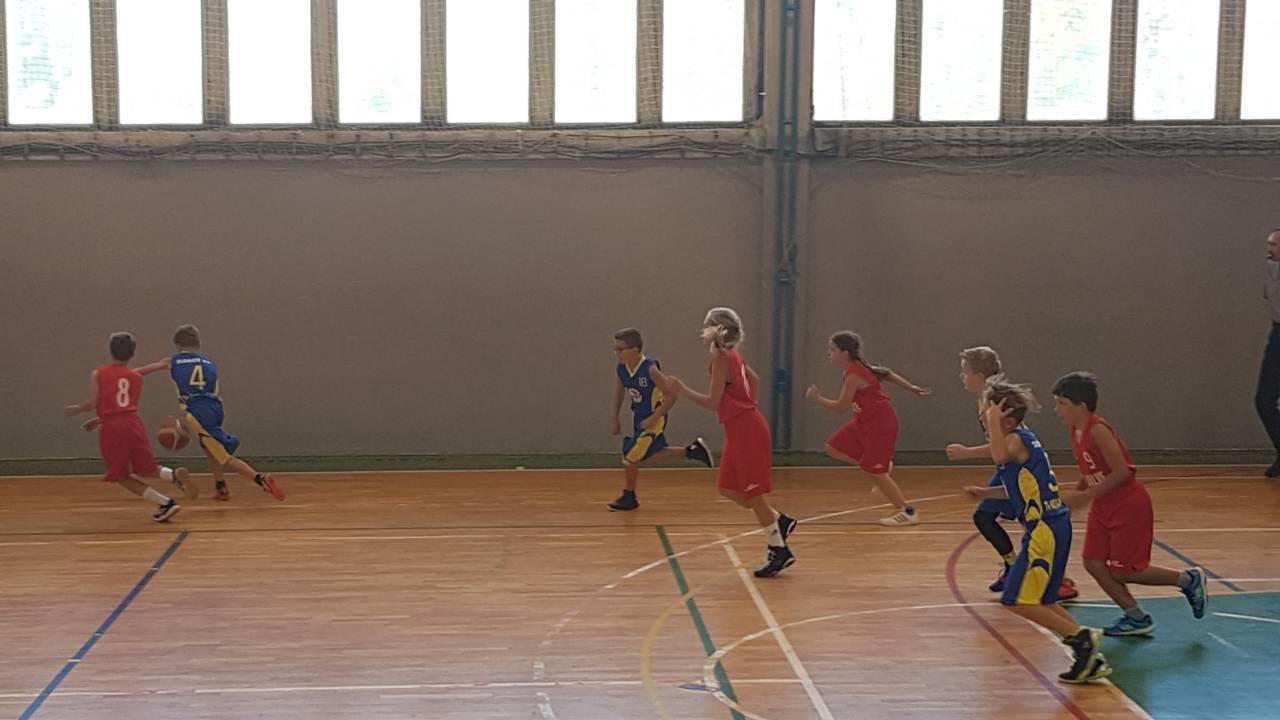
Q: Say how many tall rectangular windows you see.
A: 12